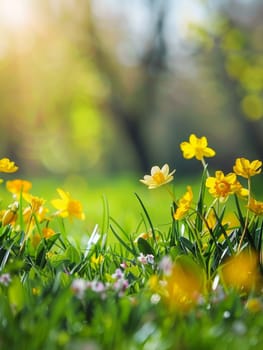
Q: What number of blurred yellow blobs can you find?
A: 2